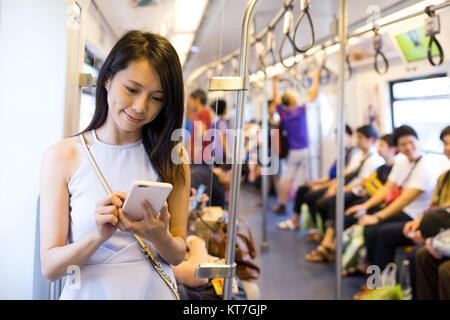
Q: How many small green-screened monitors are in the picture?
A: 1